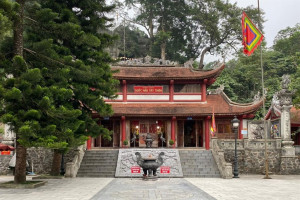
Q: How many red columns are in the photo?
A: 8